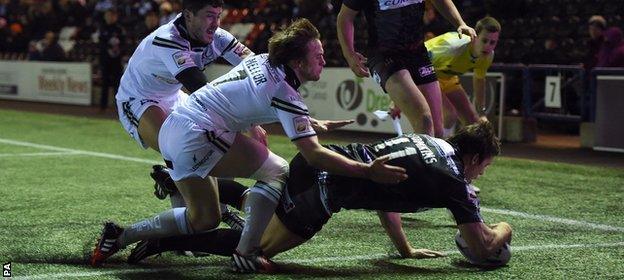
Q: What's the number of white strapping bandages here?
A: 1